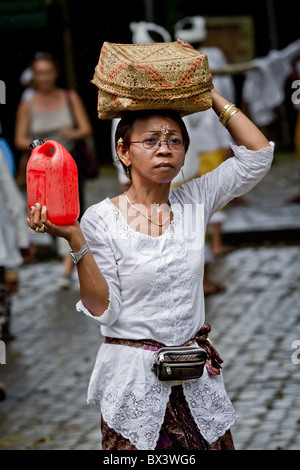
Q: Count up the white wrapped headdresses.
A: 2